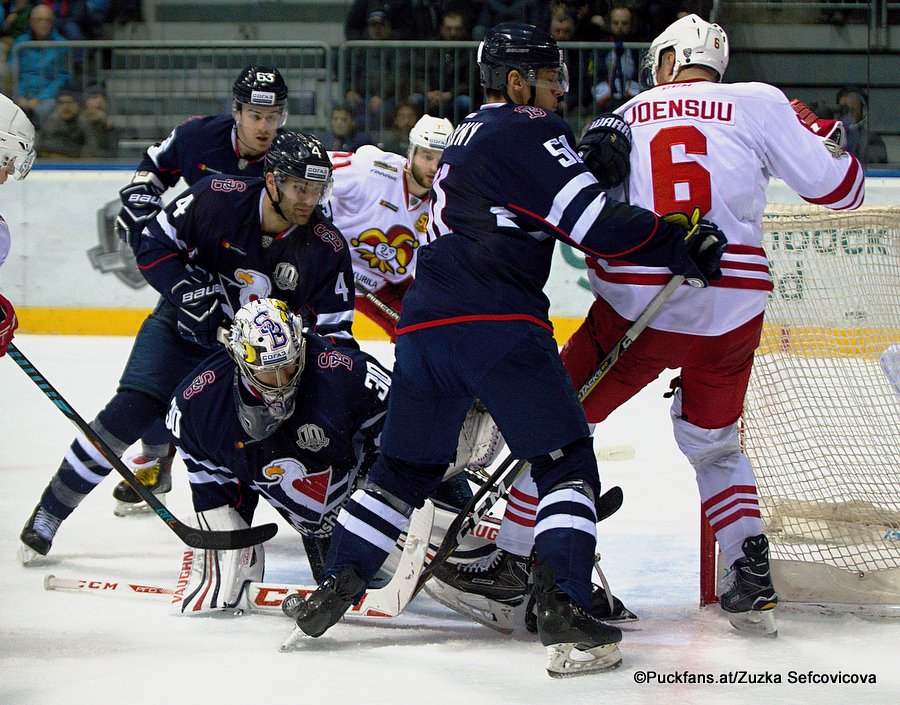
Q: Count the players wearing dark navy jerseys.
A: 4